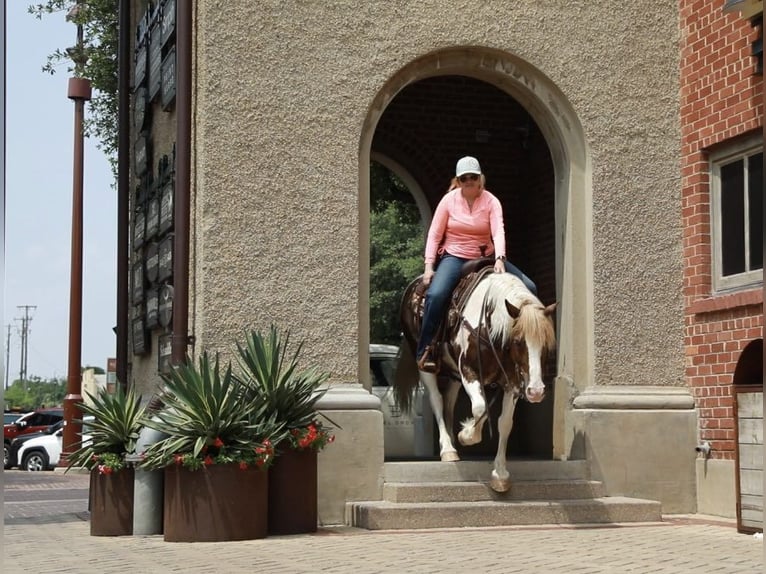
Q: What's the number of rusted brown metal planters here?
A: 3